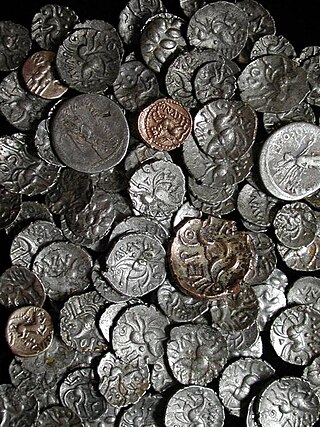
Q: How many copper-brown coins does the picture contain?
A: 4